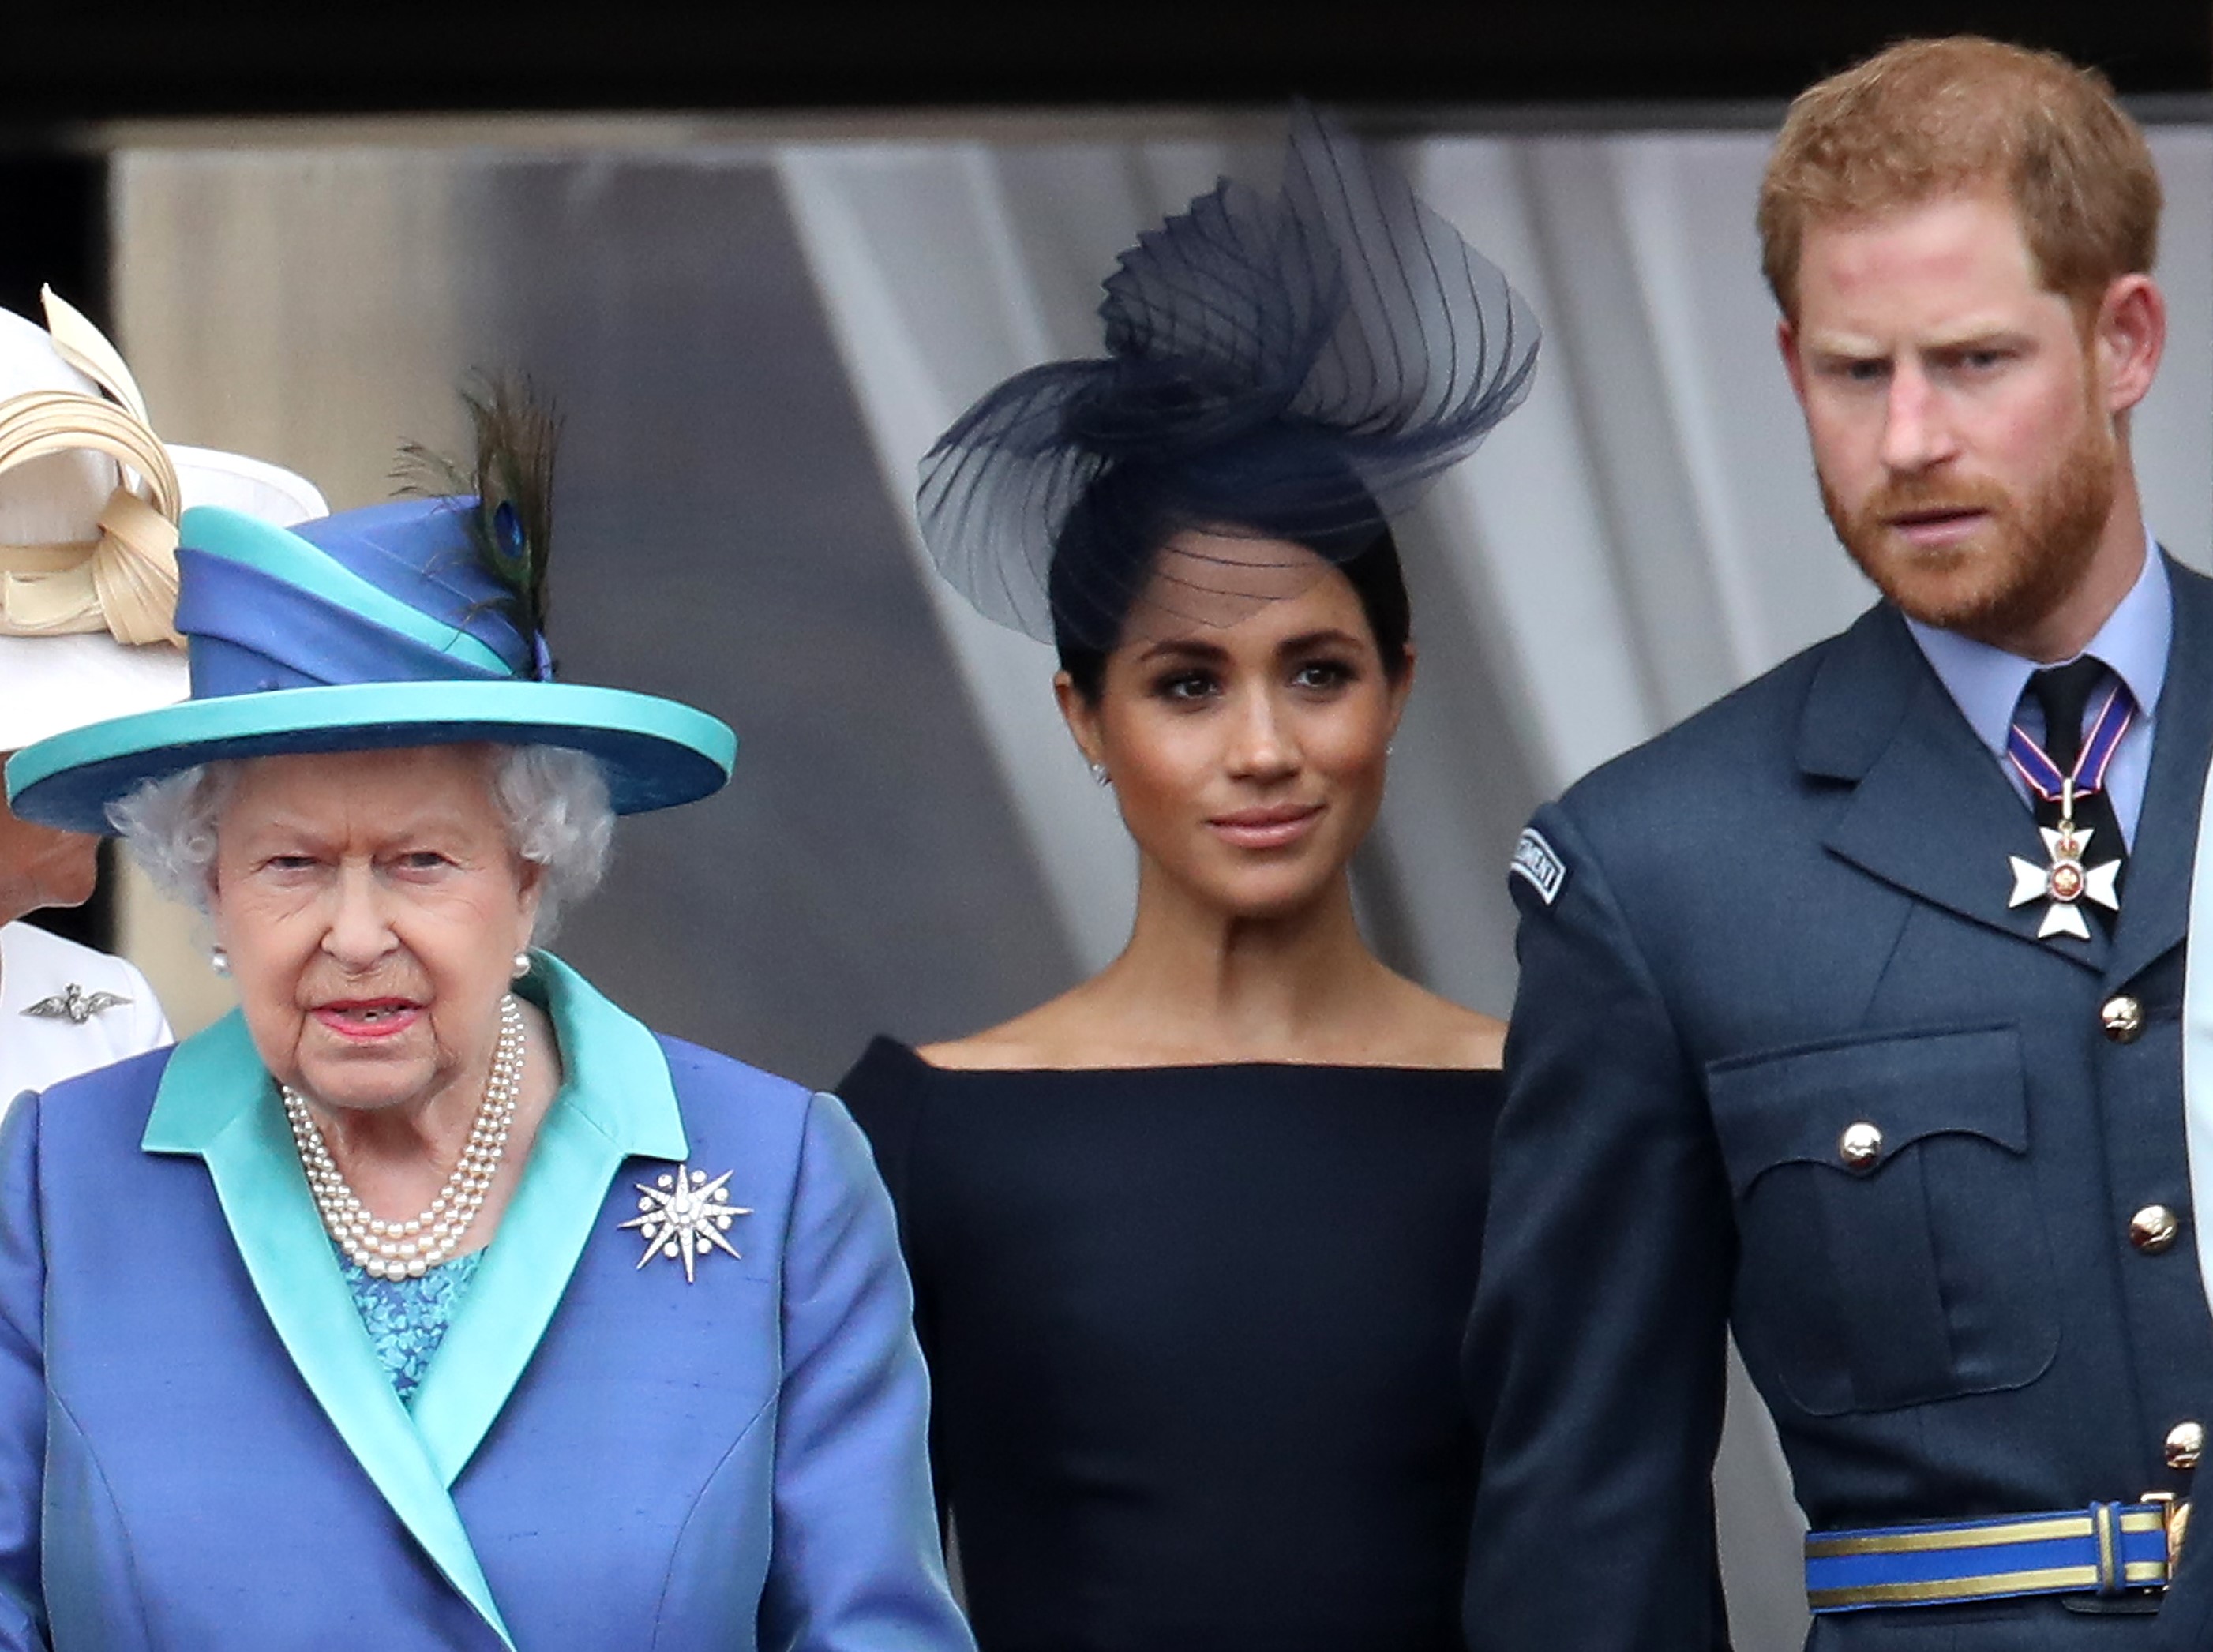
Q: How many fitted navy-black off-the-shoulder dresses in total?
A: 1